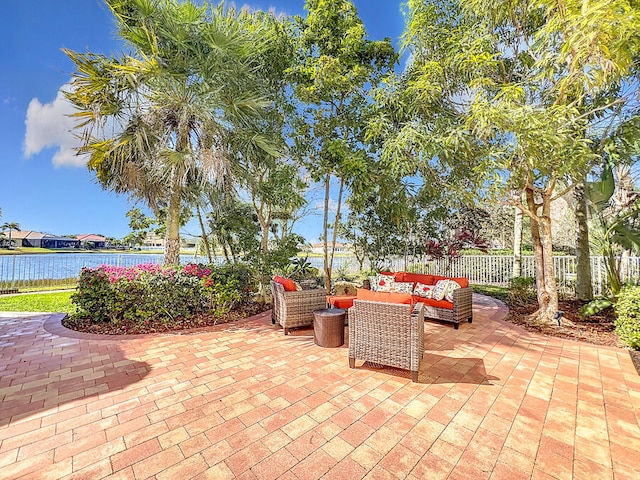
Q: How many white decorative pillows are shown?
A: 6